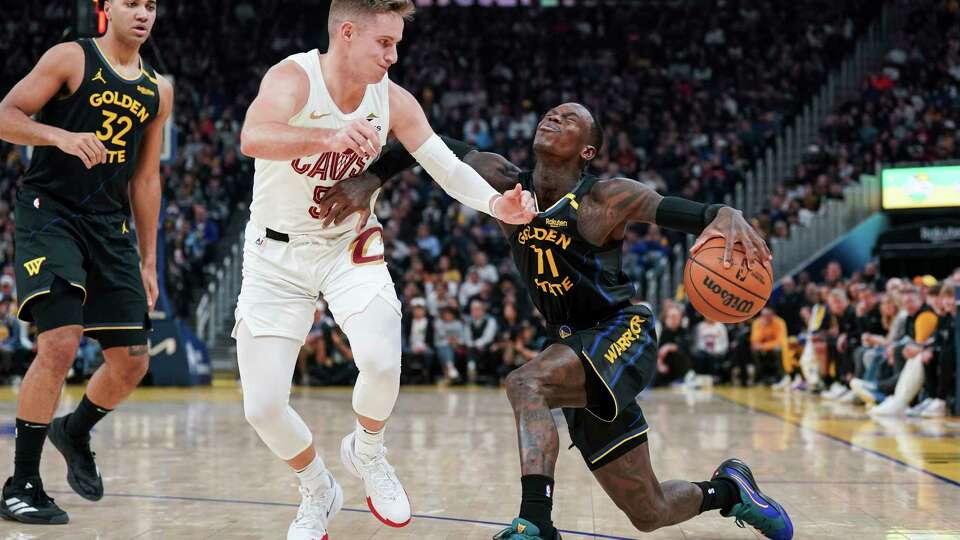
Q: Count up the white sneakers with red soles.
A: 2